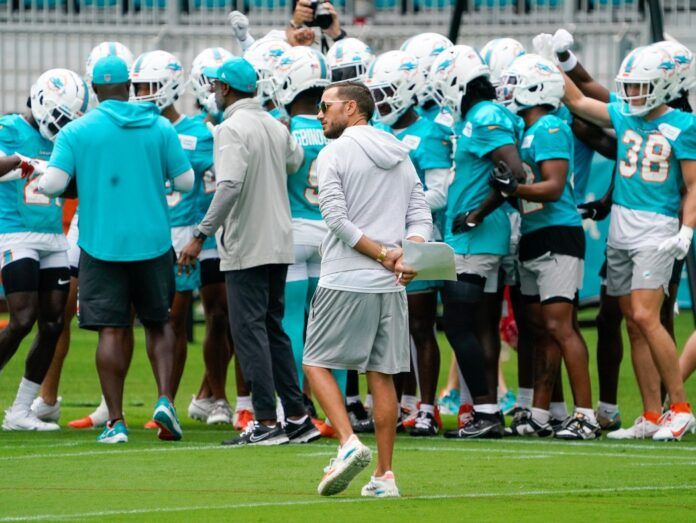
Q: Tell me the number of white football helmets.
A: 14